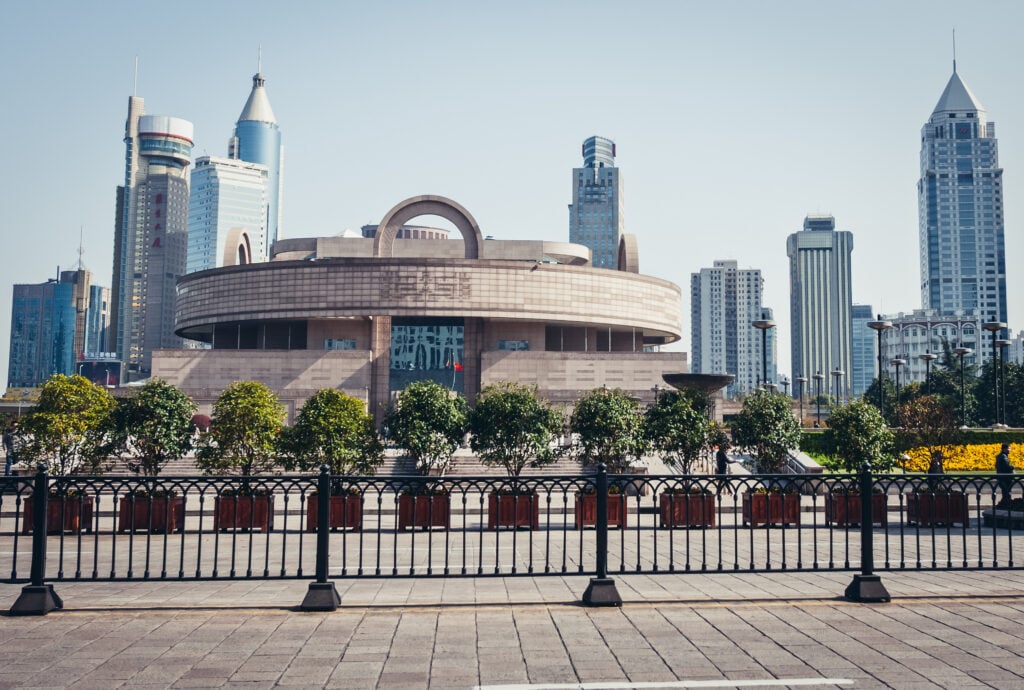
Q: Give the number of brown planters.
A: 11